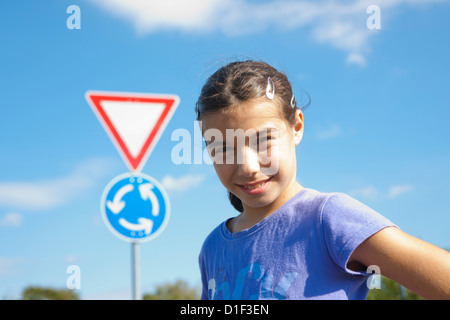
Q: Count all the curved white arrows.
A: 3